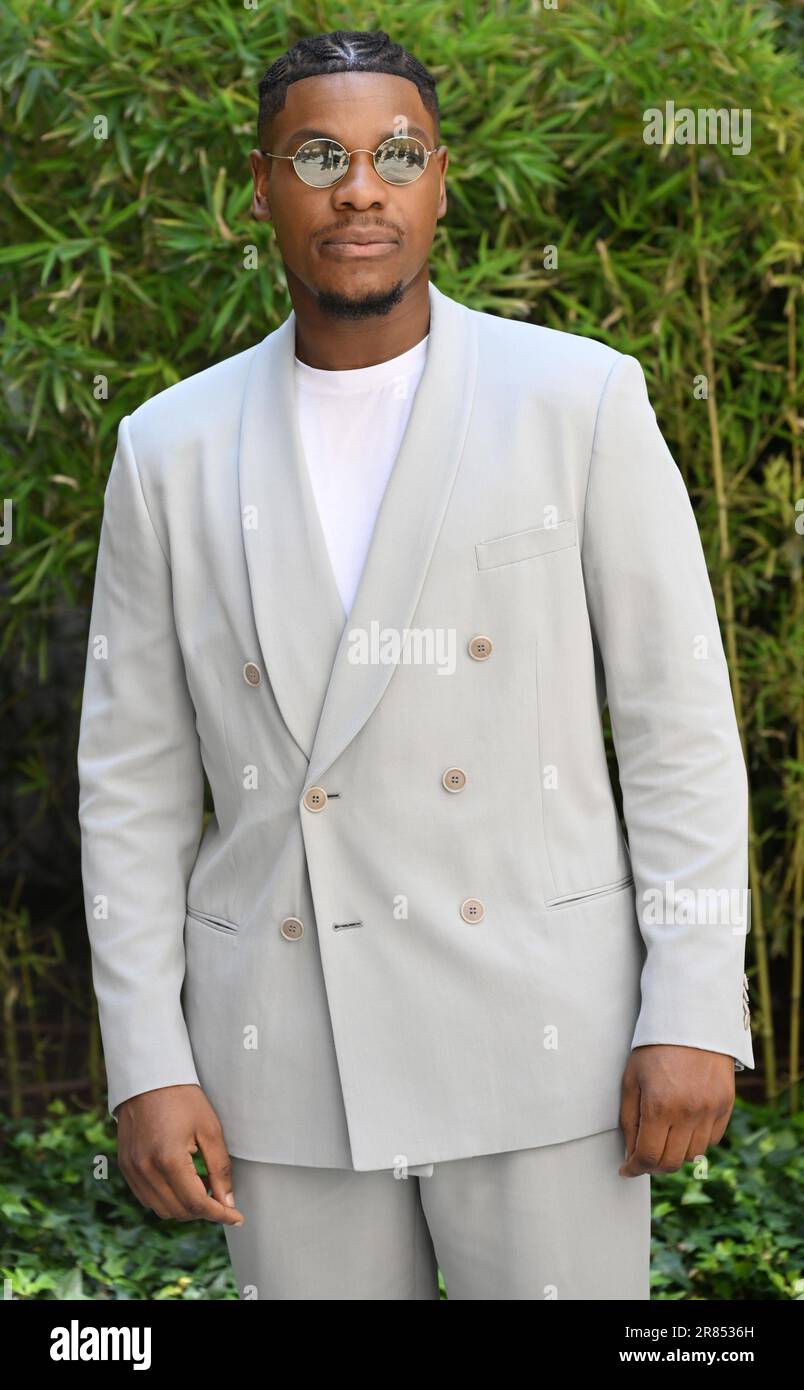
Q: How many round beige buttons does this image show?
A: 6